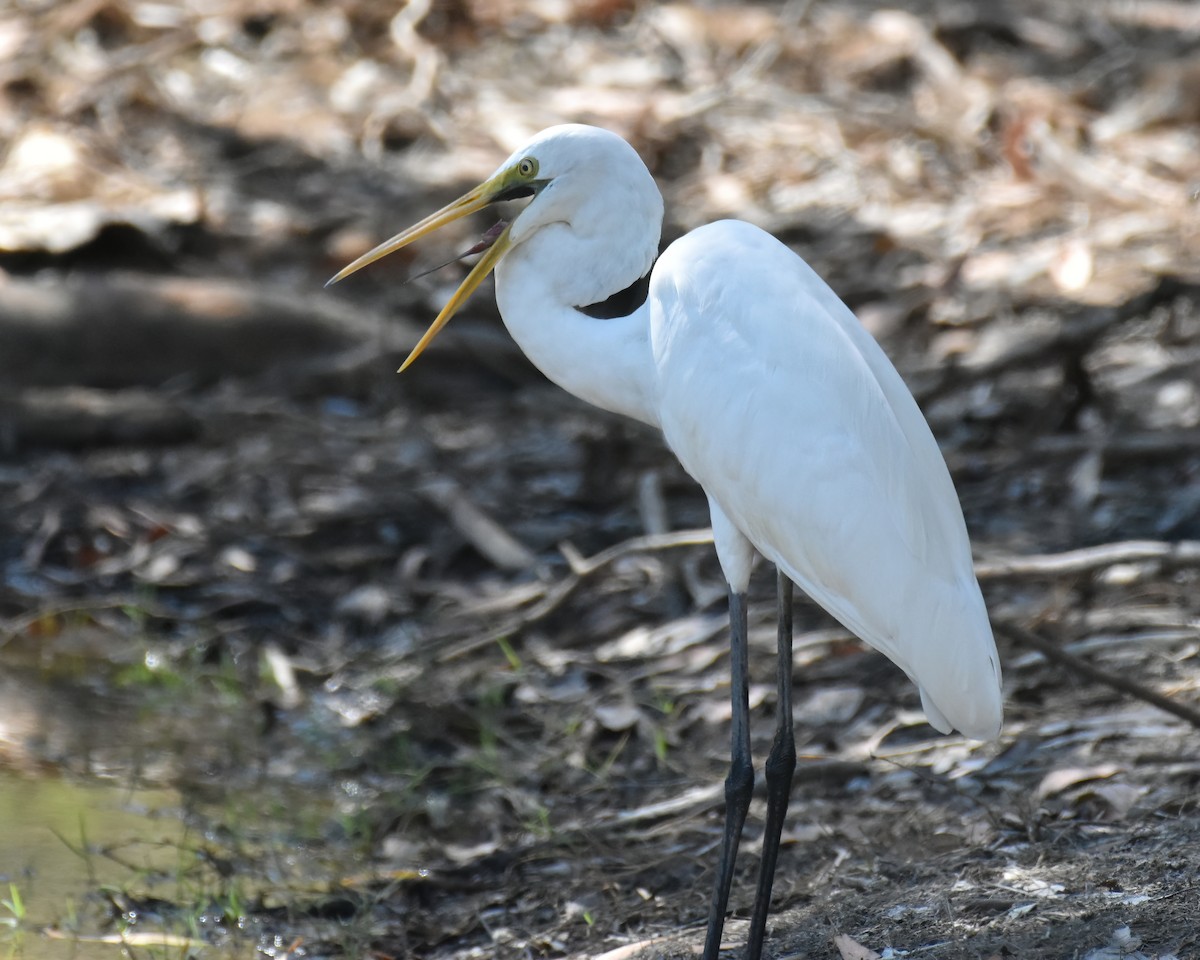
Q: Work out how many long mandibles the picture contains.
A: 2